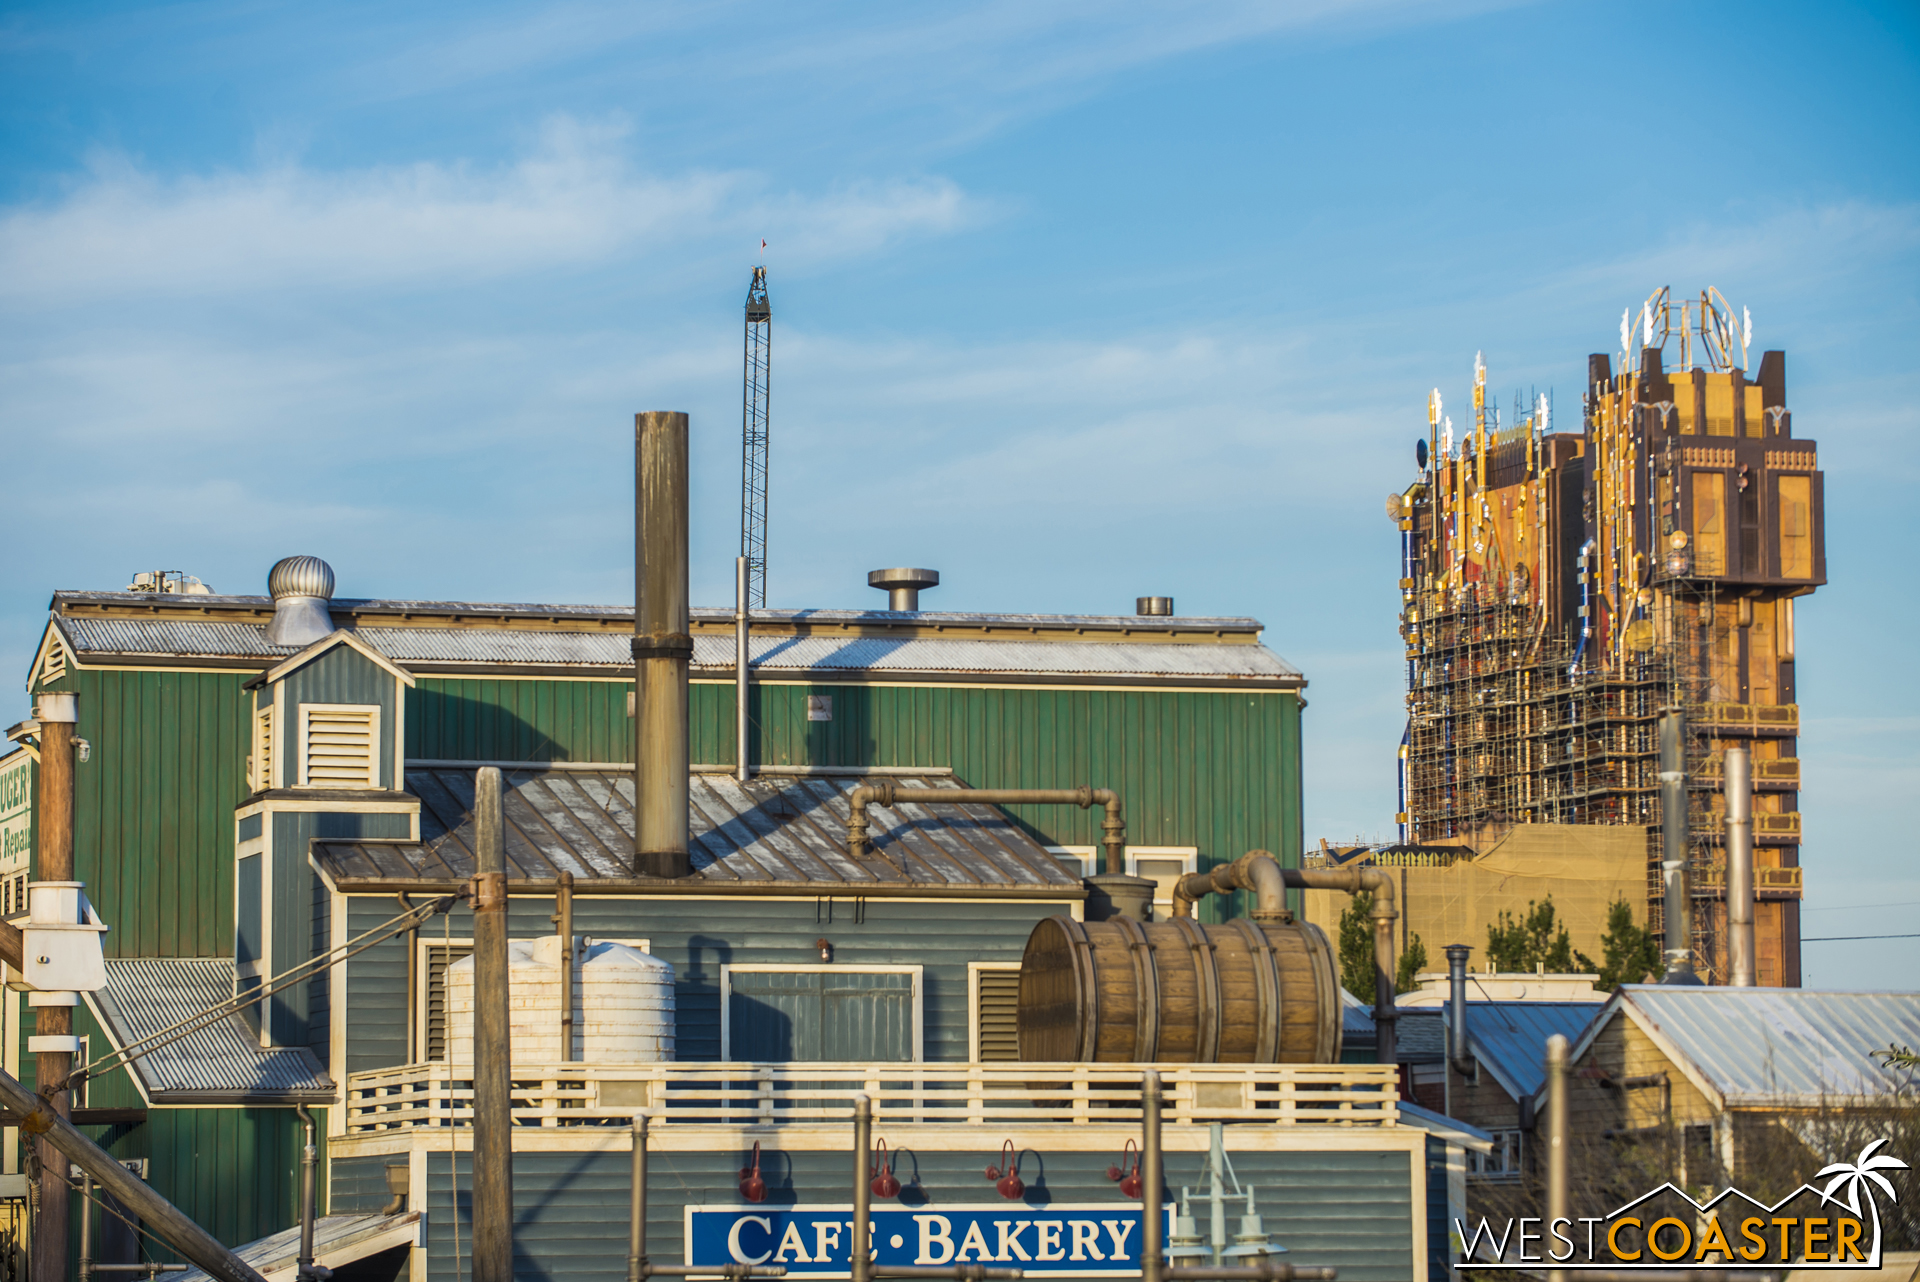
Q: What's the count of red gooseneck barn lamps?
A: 4